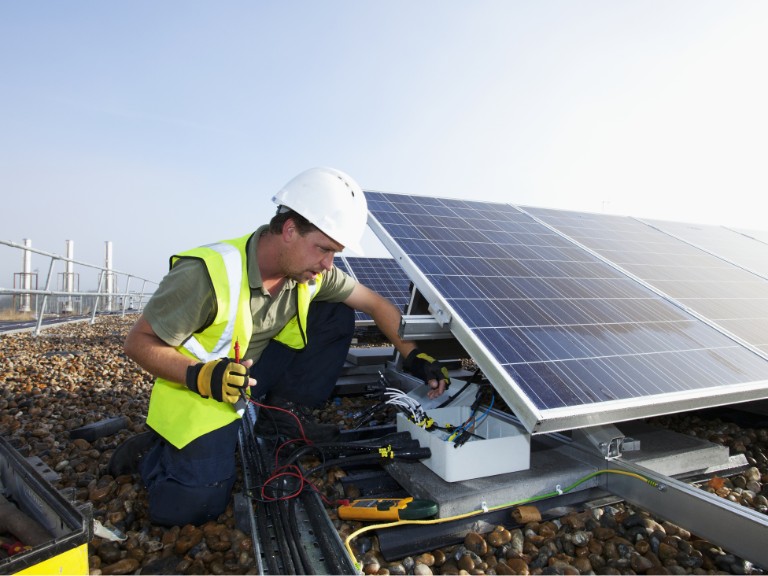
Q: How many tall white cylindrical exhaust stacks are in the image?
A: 3